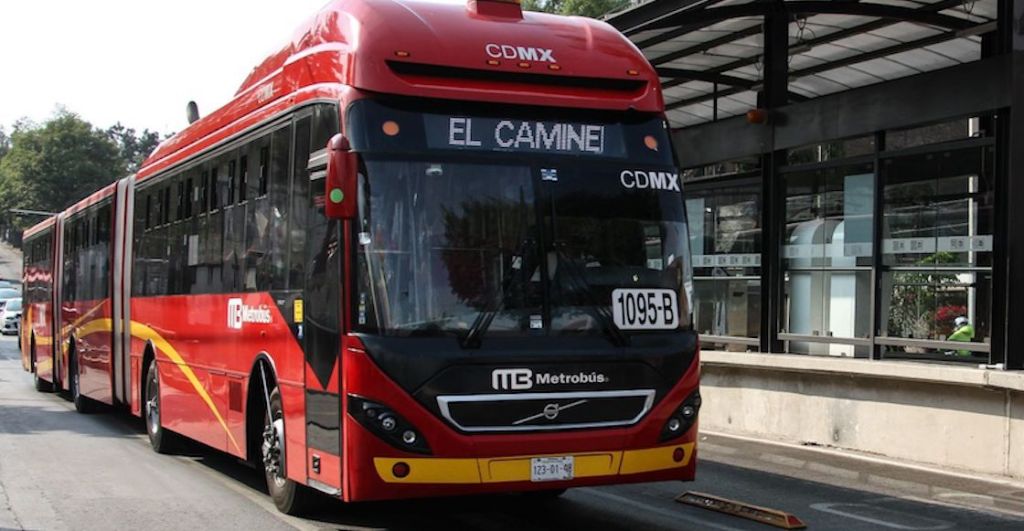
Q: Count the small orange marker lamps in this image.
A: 5